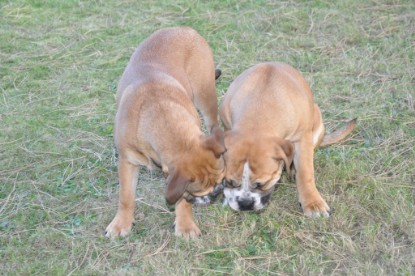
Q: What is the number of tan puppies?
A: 2